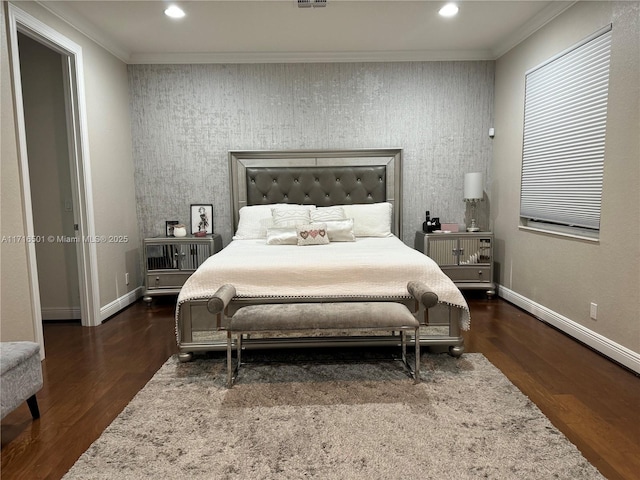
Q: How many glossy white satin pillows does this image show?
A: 2